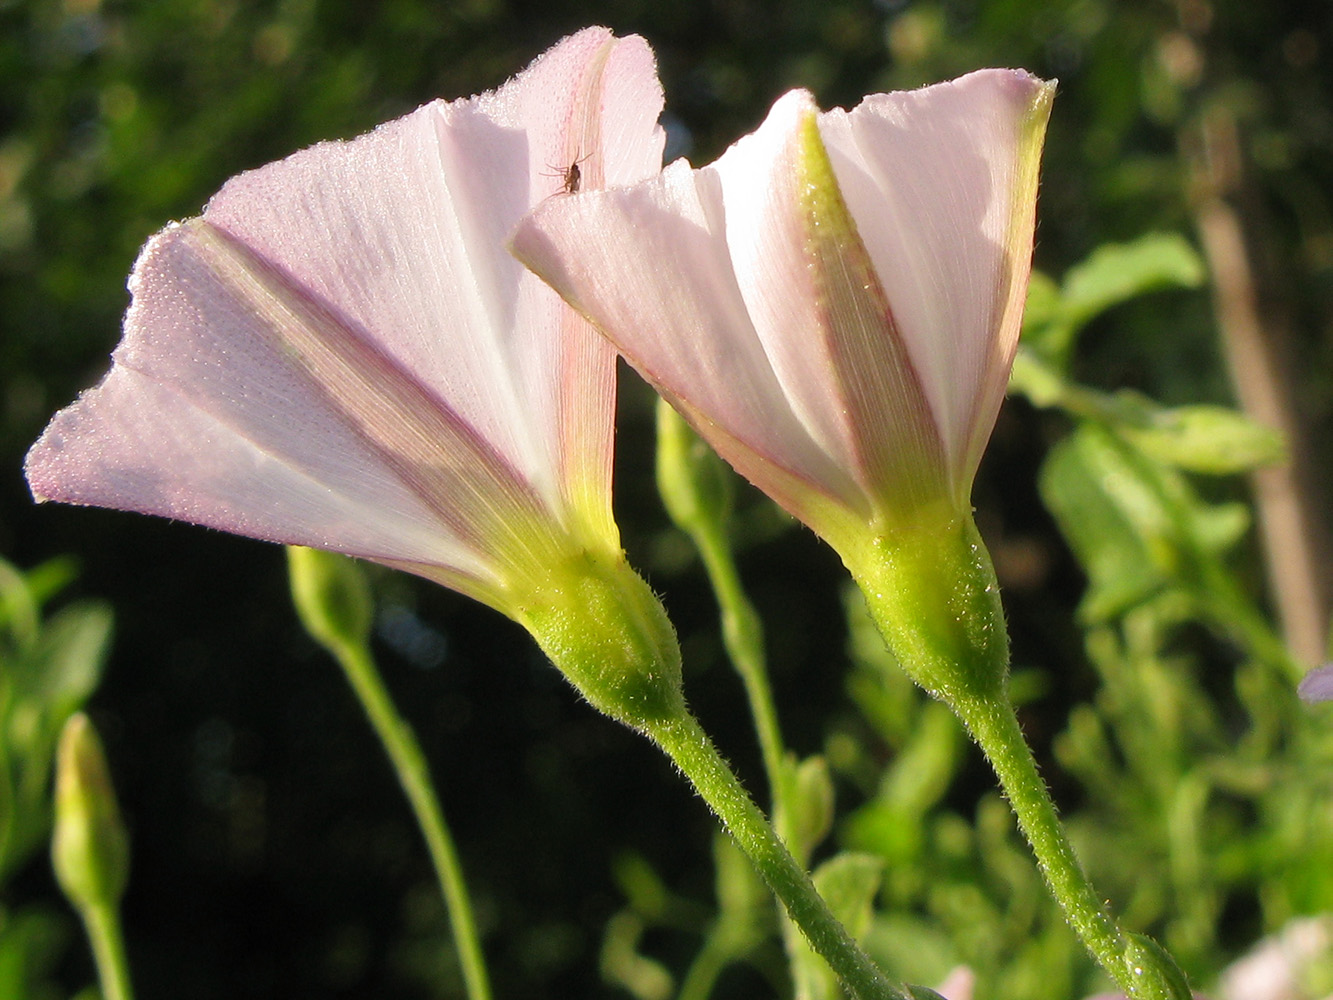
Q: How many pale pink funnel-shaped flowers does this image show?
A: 2